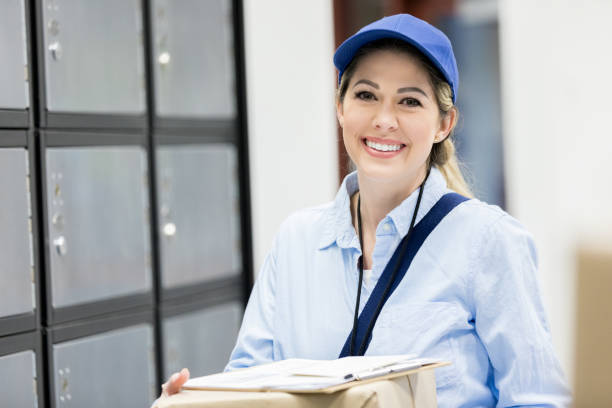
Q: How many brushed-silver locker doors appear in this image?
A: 9